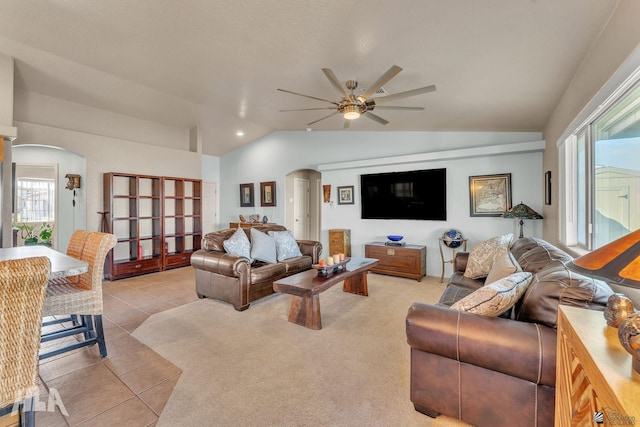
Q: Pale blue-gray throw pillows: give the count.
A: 3